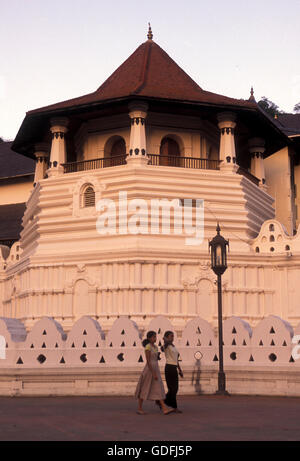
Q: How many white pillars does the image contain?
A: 5